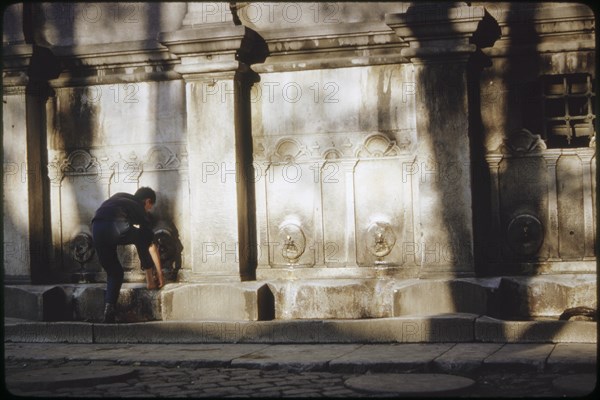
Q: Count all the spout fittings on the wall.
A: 5